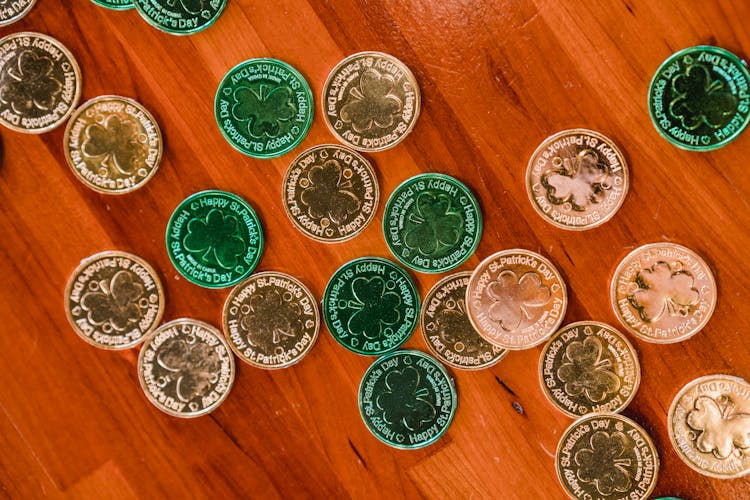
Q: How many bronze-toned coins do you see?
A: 15